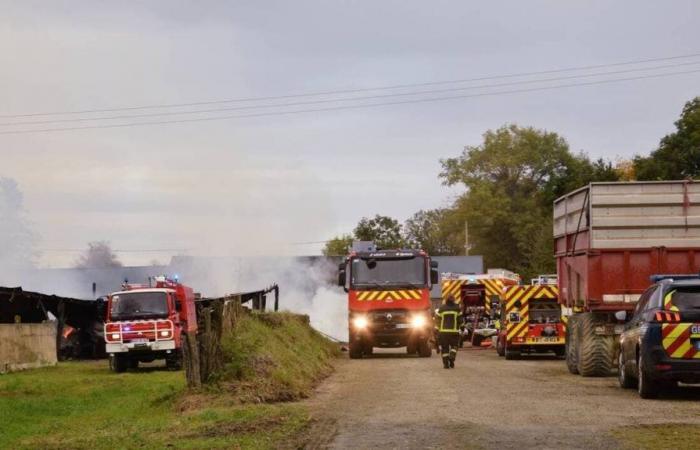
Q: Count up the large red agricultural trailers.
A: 1